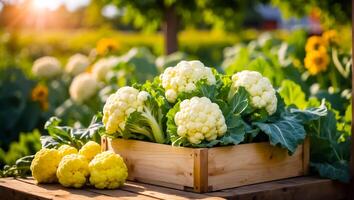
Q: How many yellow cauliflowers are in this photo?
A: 5